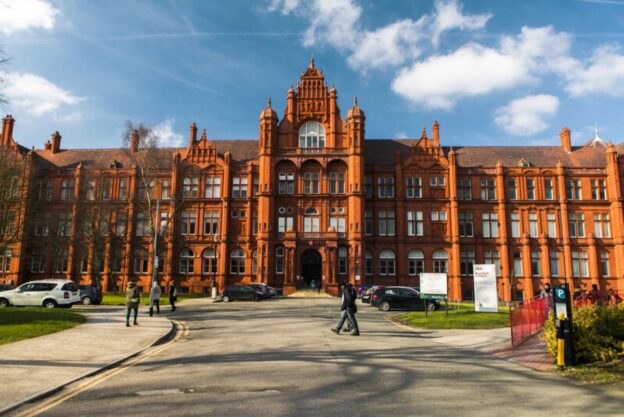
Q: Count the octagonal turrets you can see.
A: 2